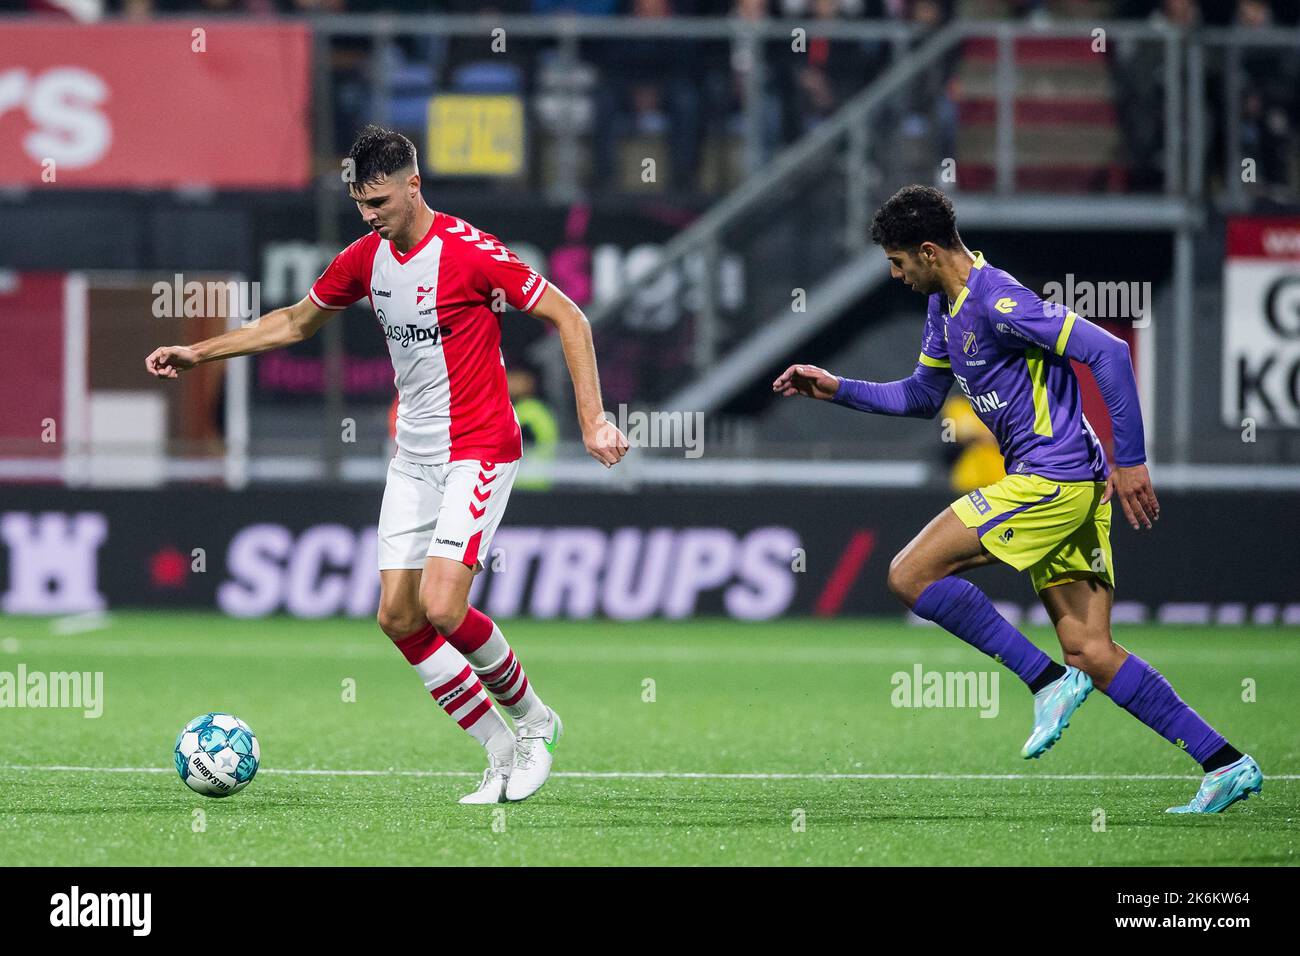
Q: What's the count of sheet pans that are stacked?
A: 0